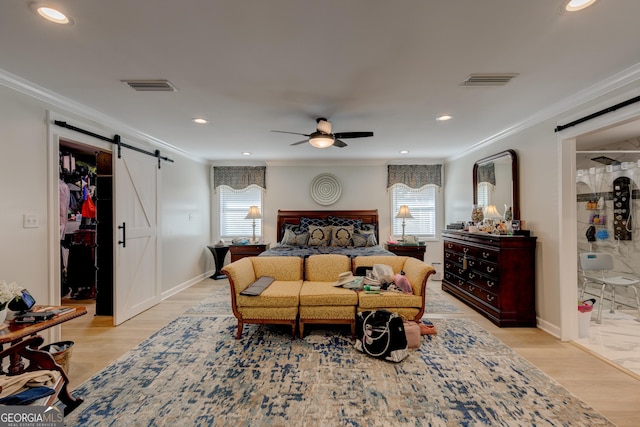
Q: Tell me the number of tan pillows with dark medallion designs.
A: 2